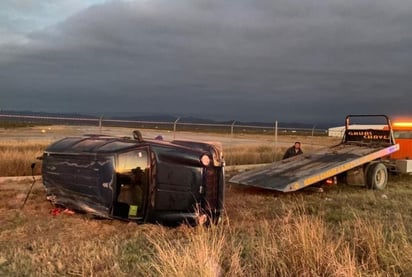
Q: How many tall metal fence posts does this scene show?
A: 5